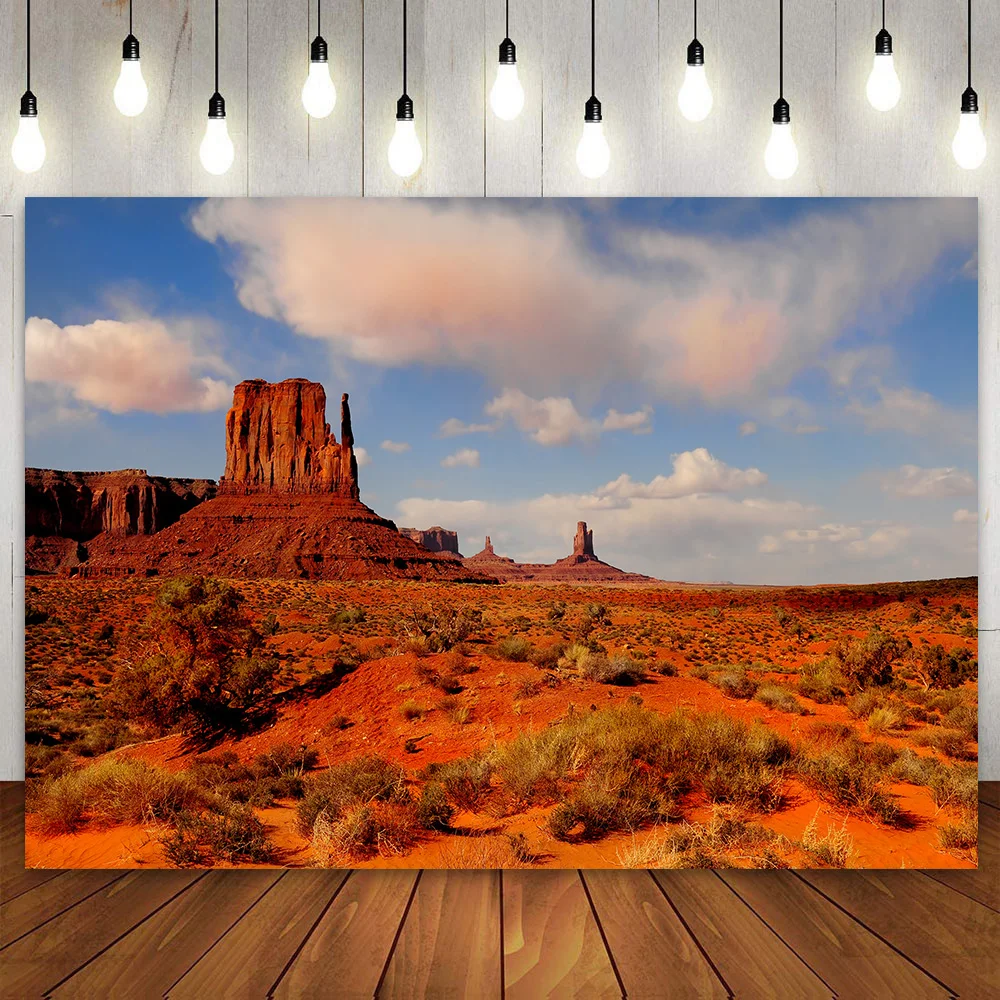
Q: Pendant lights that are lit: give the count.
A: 11